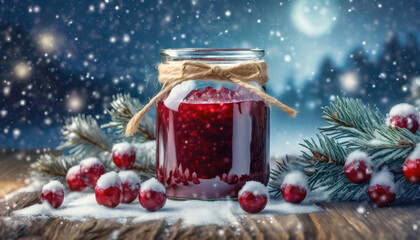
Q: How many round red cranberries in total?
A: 13